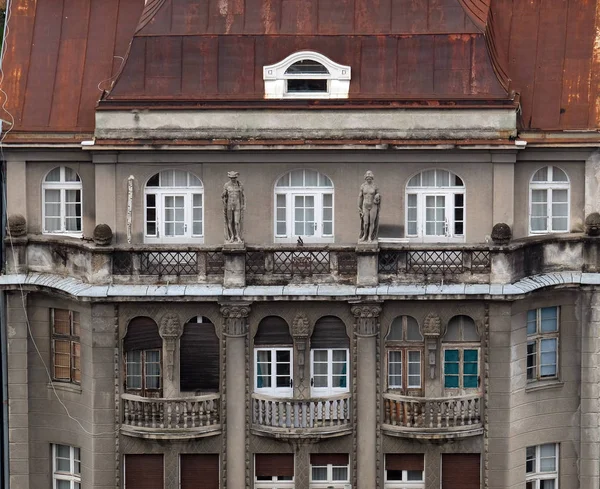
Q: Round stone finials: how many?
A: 4